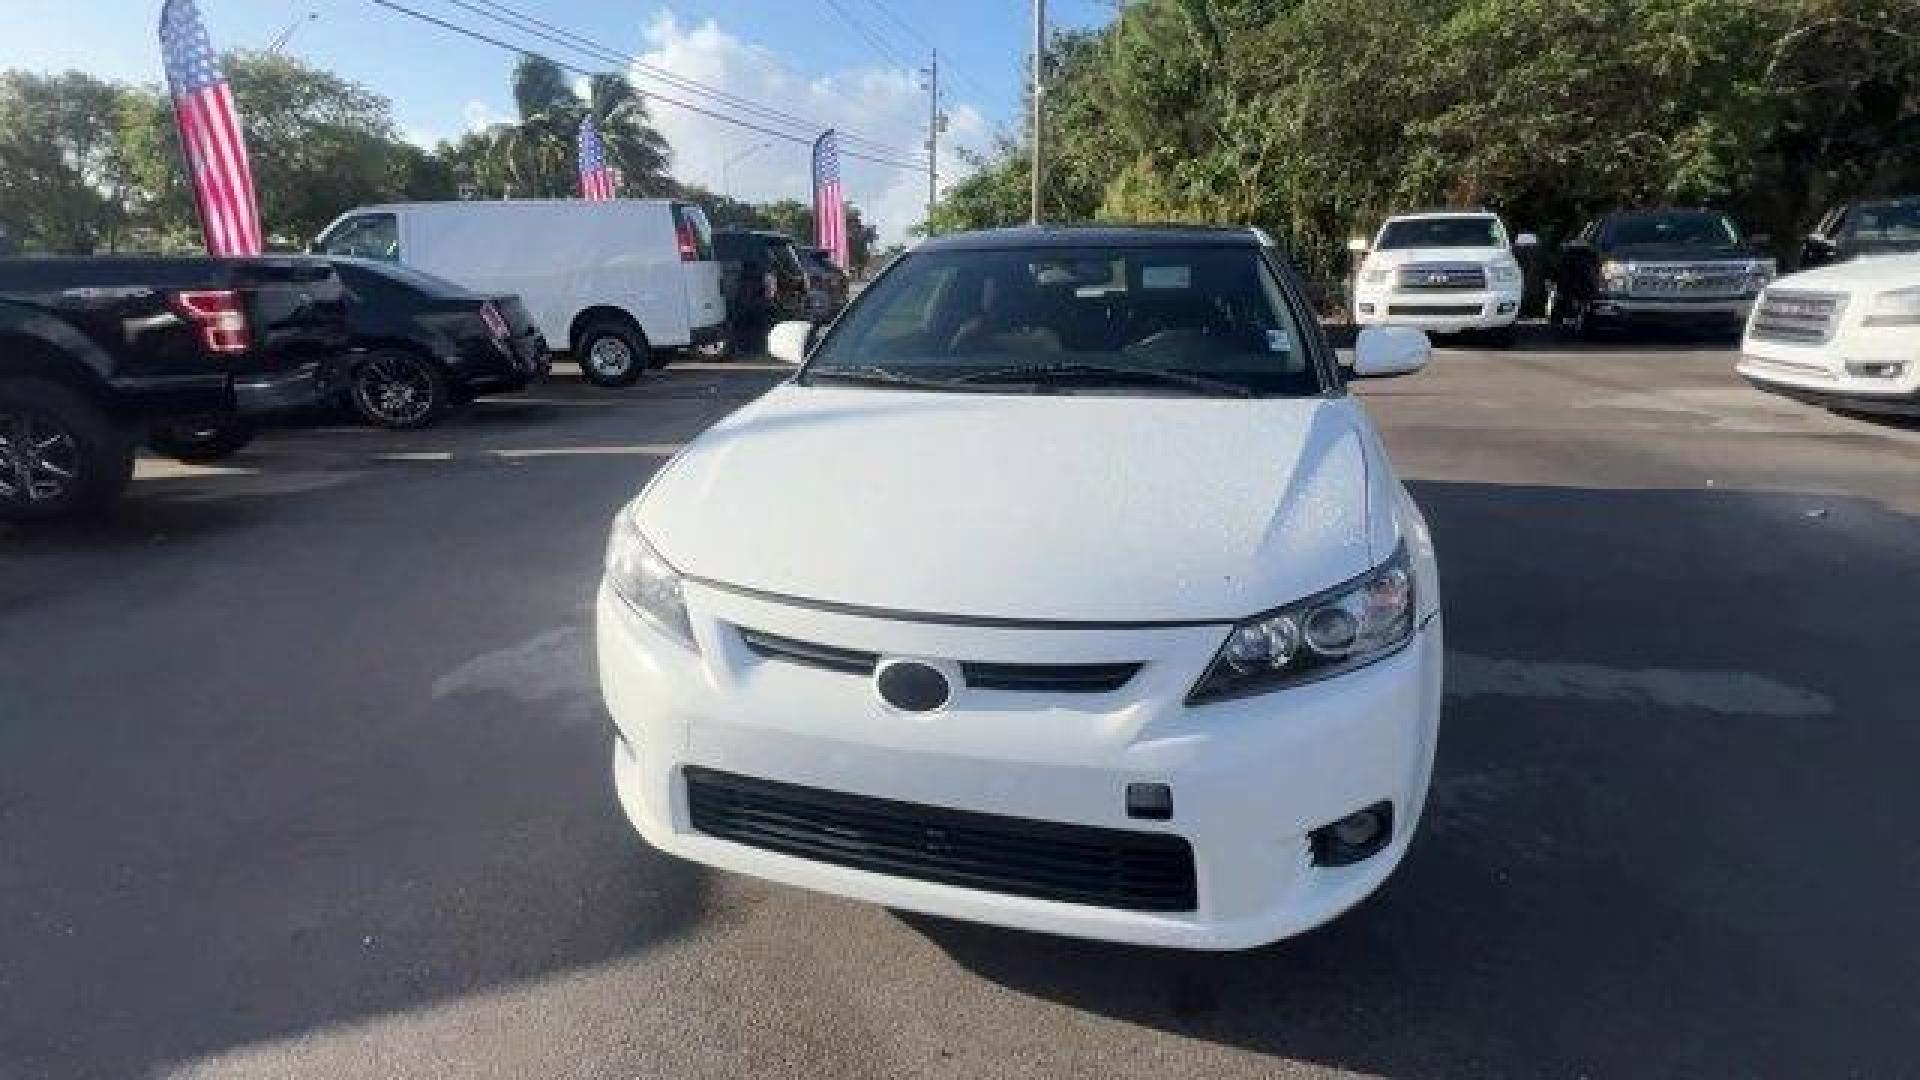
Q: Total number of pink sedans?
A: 0